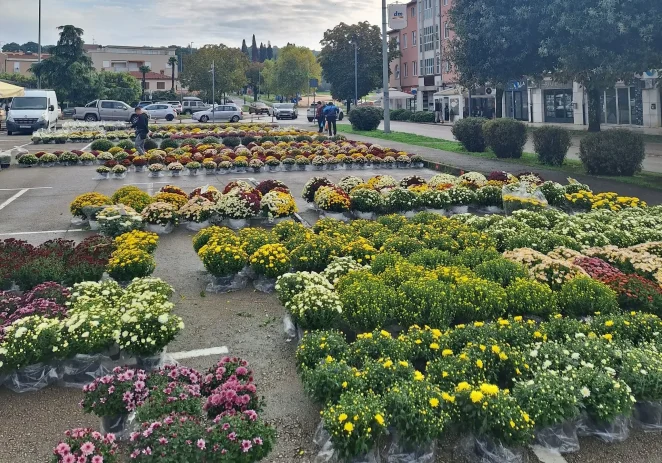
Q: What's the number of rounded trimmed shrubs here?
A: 5